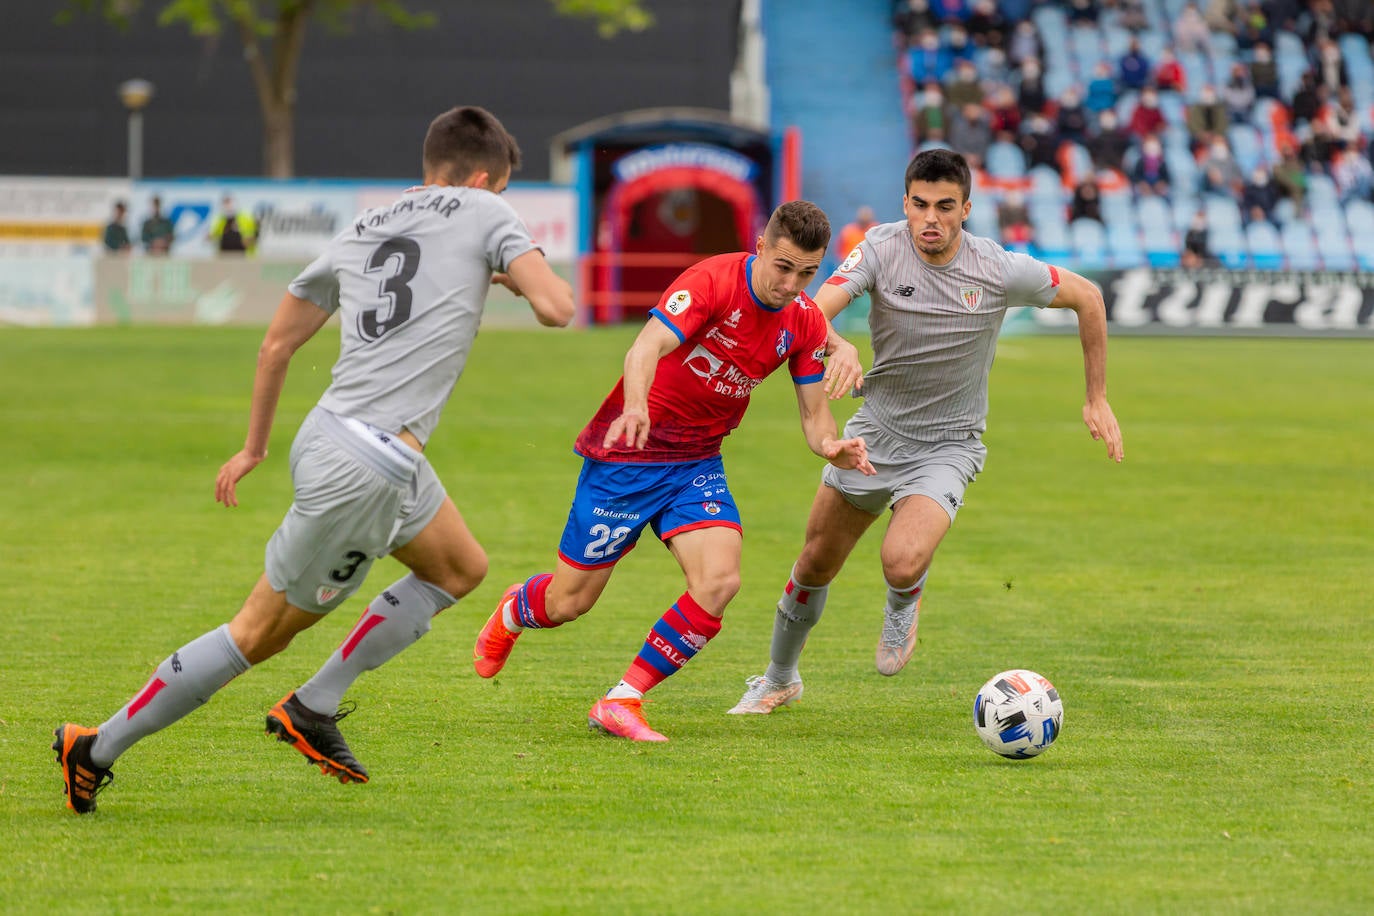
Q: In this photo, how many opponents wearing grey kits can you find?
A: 2